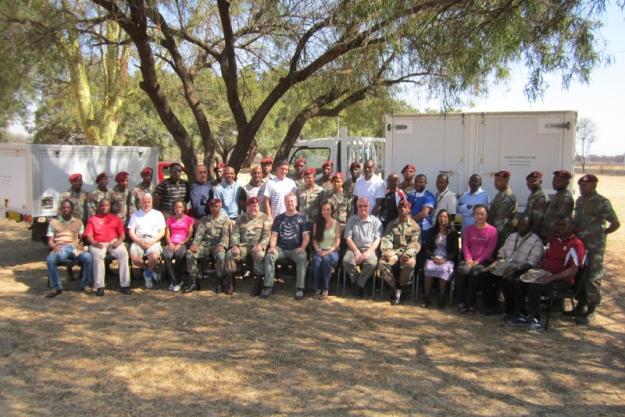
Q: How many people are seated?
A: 14